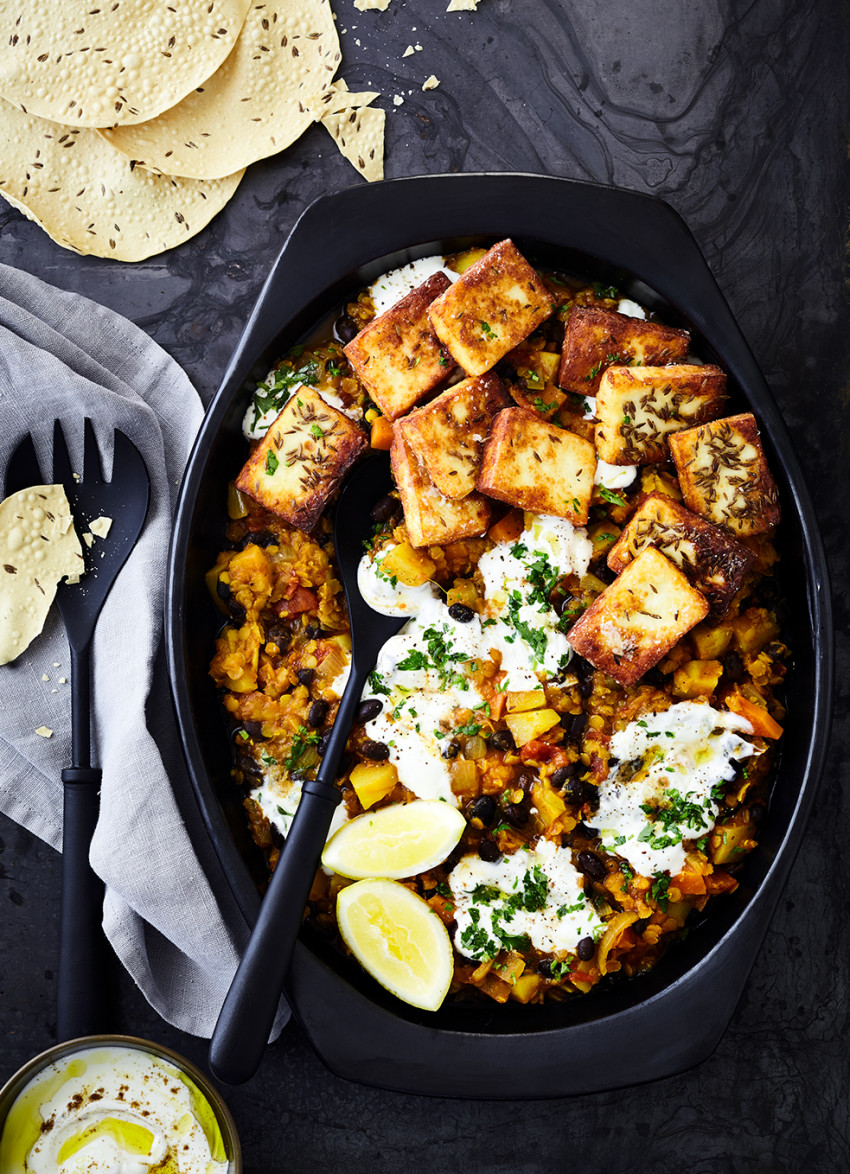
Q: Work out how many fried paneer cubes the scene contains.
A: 11